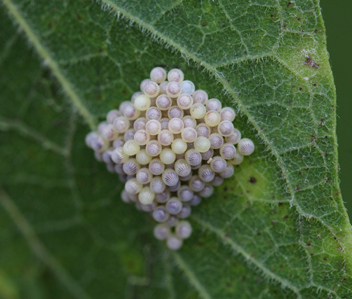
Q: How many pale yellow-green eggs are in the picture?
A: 9